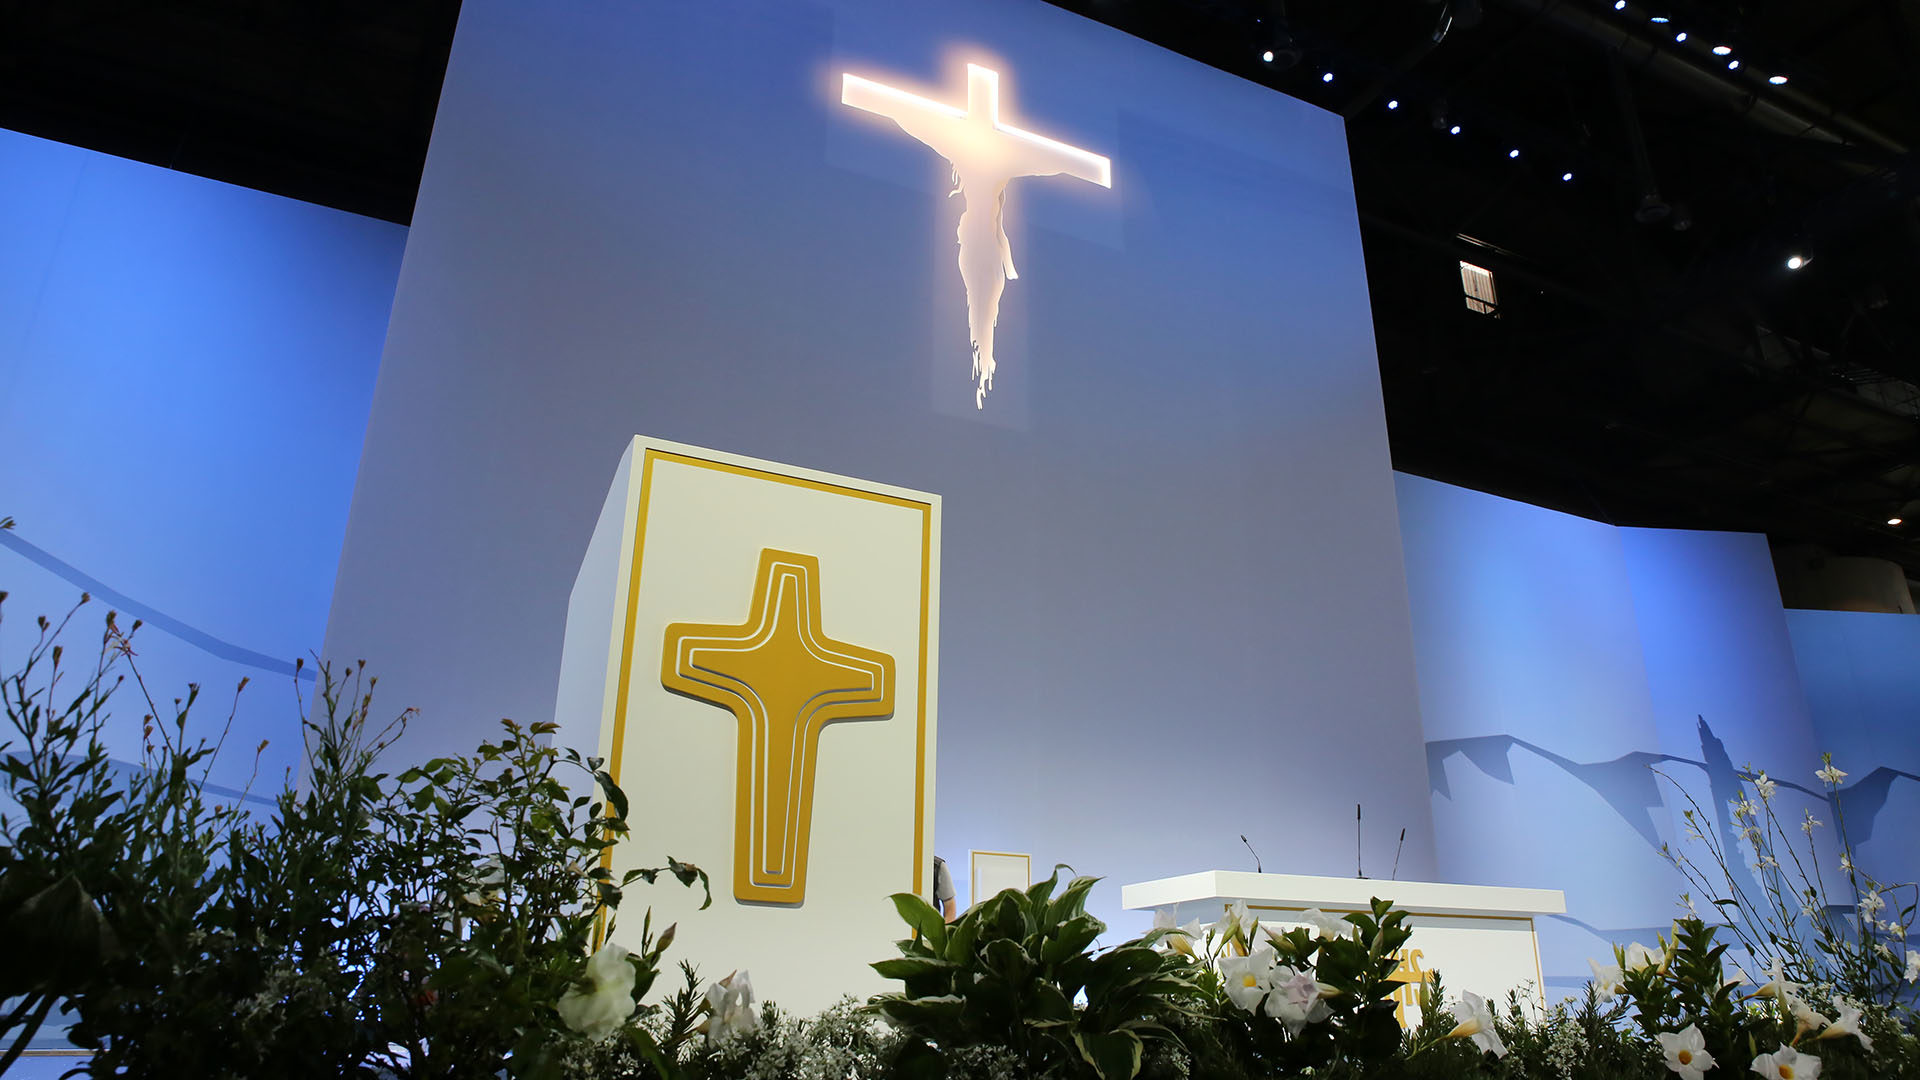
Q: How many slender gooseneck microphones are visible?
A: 3